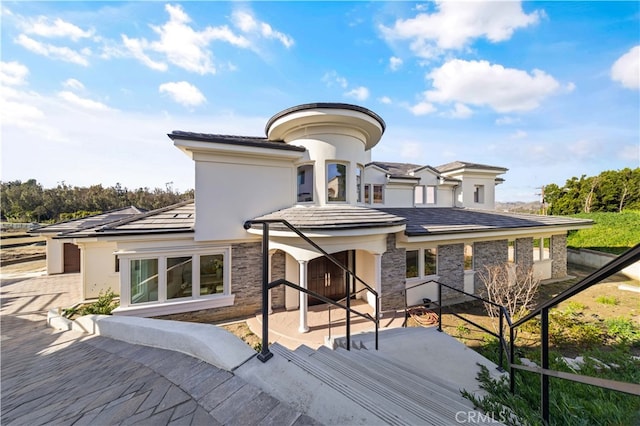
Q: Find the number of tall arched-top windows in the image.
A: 3